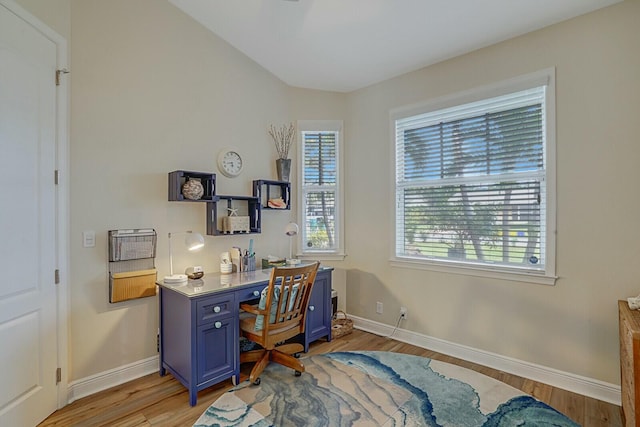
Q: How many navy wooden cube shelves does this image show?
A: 3